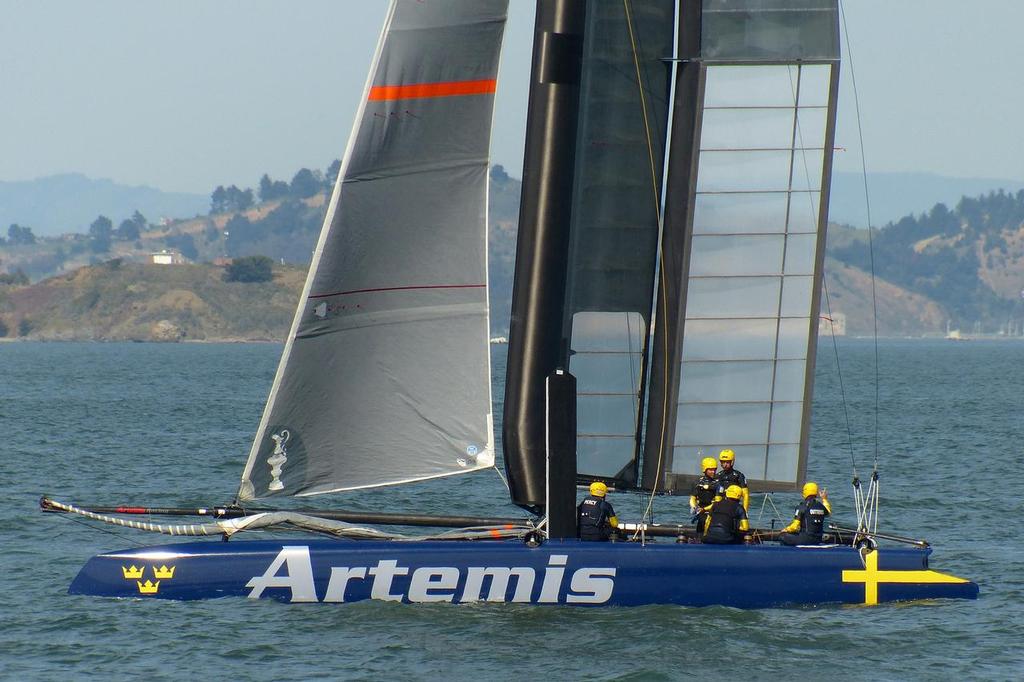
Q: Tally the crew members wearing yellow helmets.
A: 5